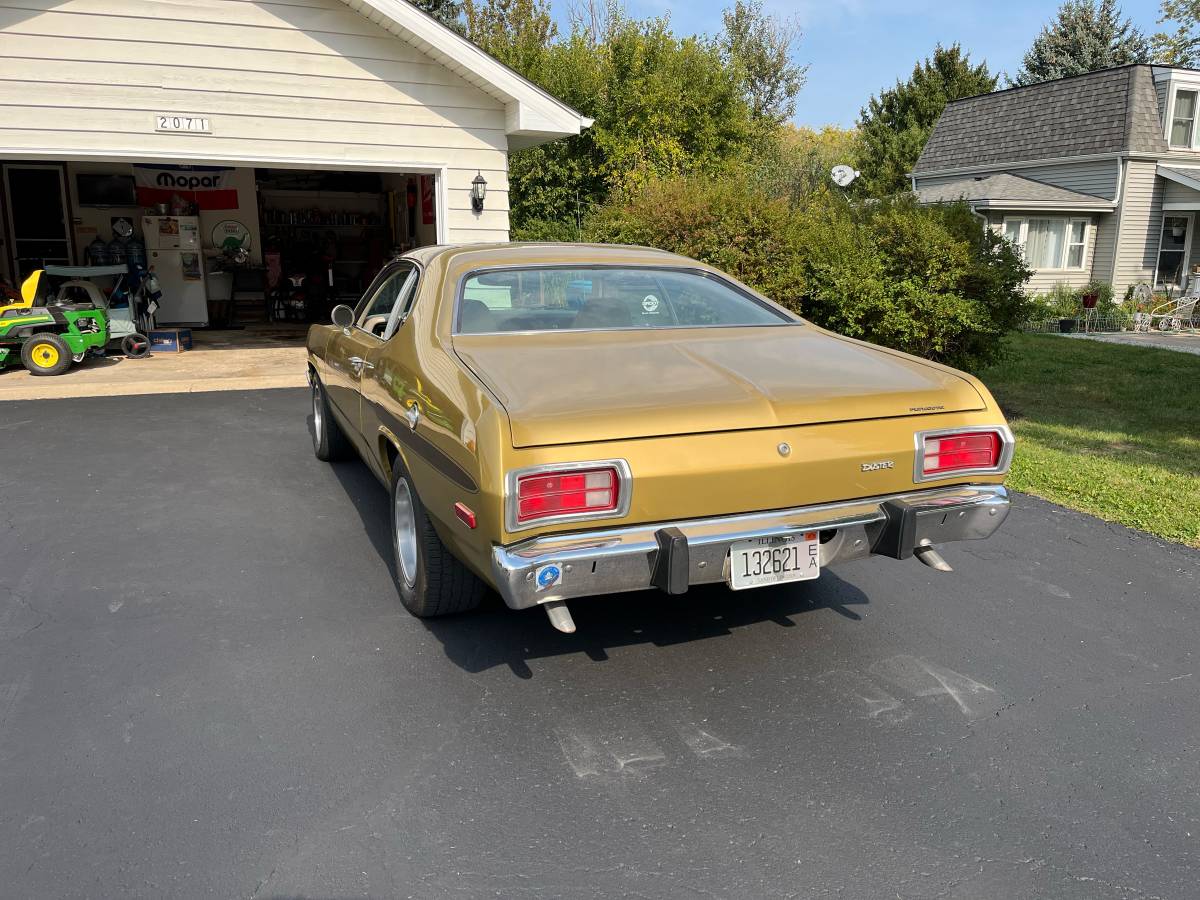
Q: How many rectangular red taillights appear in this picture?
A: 2